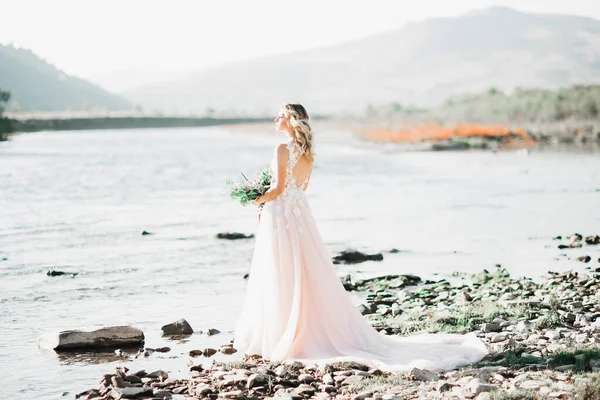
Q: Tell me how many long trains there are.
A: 1